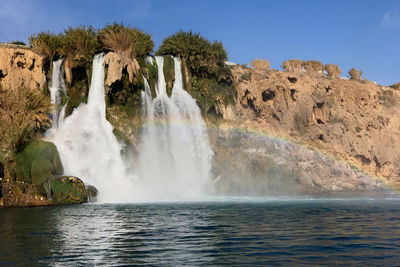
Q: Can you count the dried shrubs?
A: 5